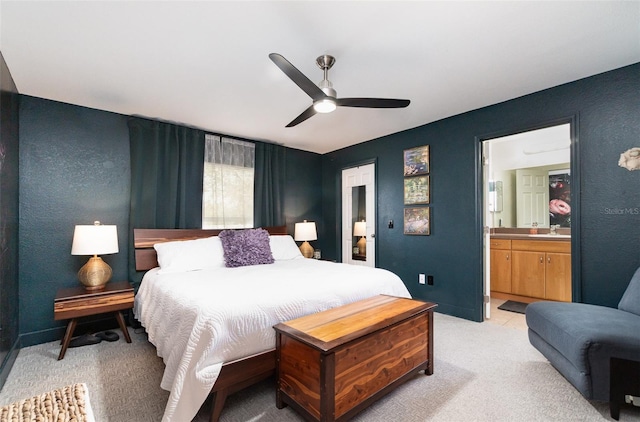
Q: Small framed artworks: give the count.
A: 3